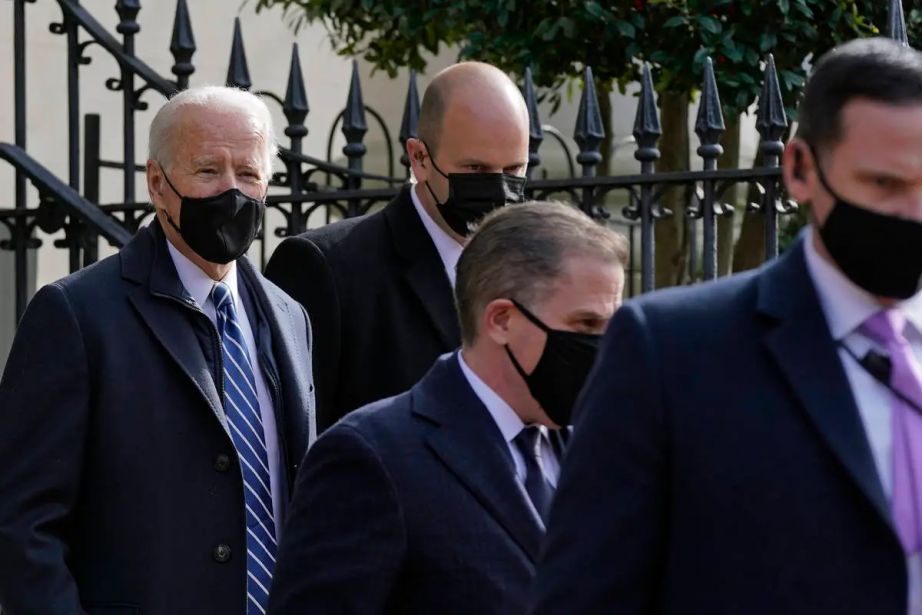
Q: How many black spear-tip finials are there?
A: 12